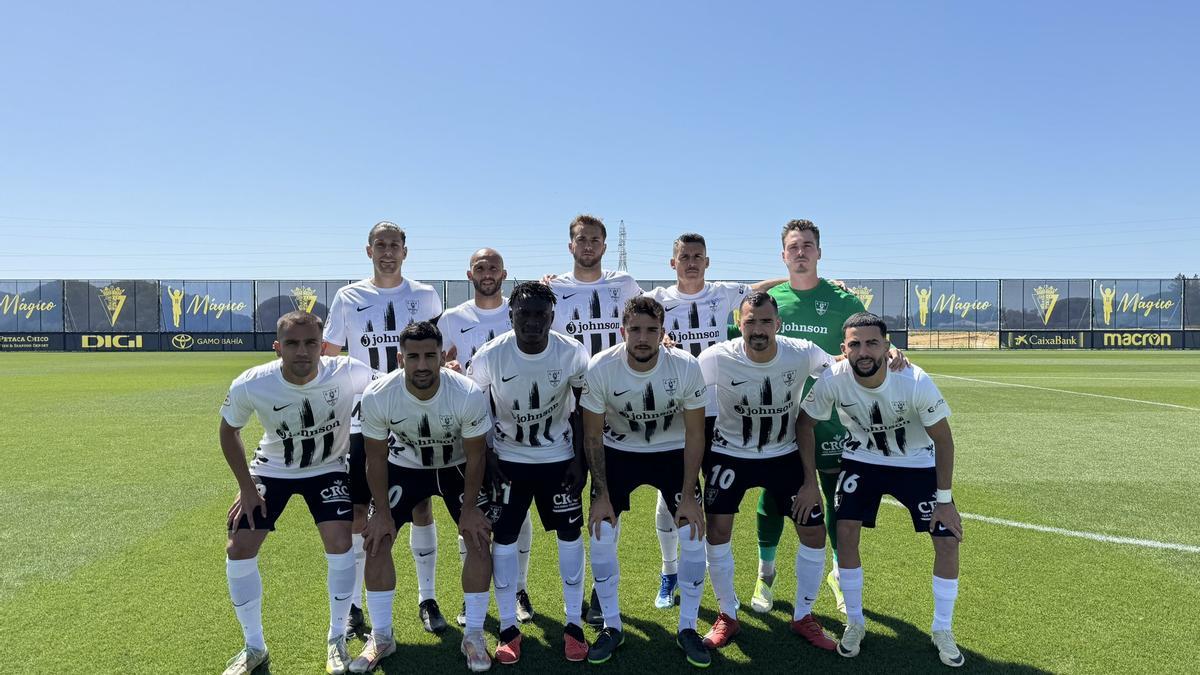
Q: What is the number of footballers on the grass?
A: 11